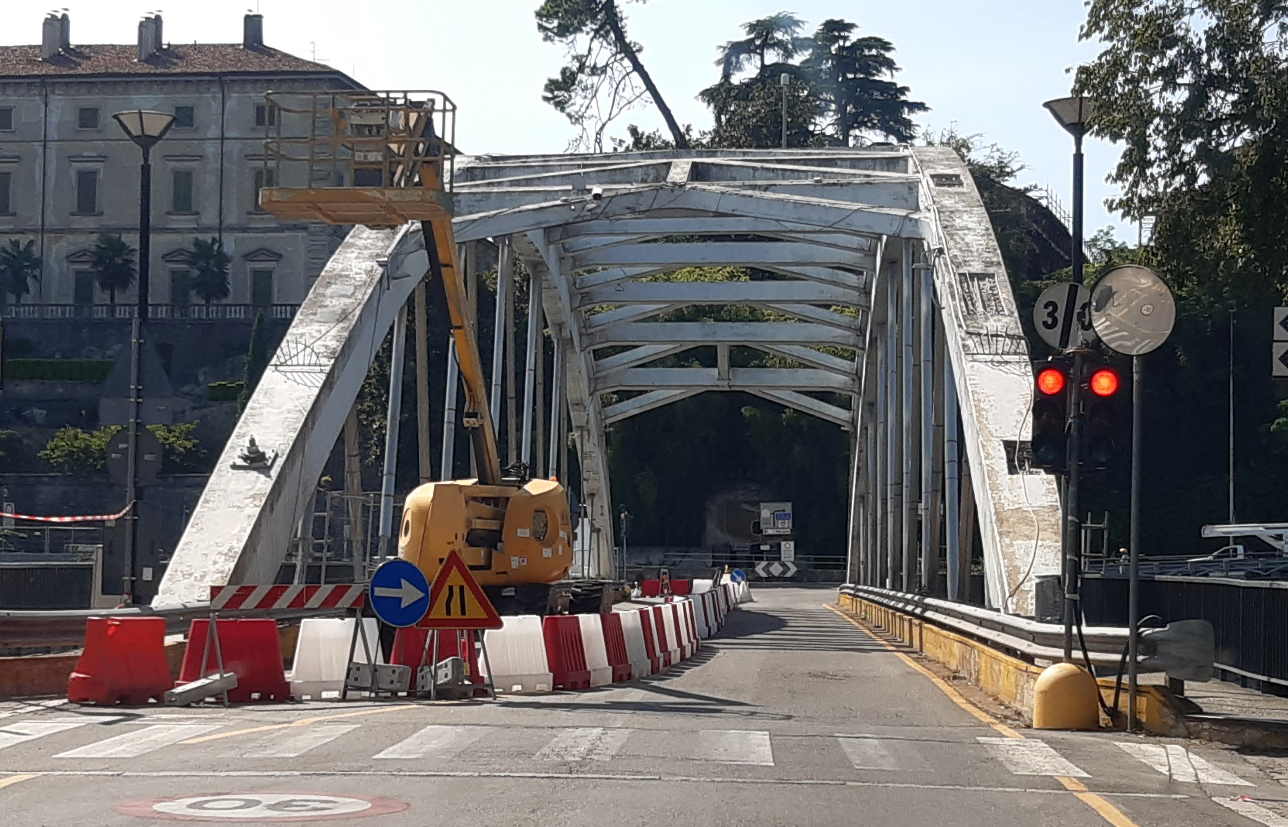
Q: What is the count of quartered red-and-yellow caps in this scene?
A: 0